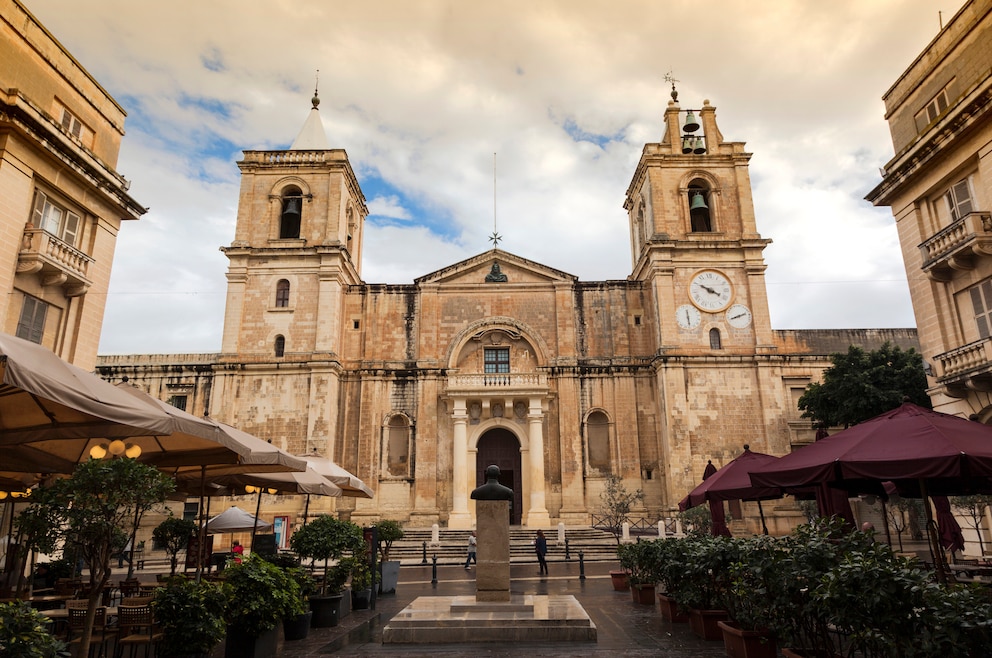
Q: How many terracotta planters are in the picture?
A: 6